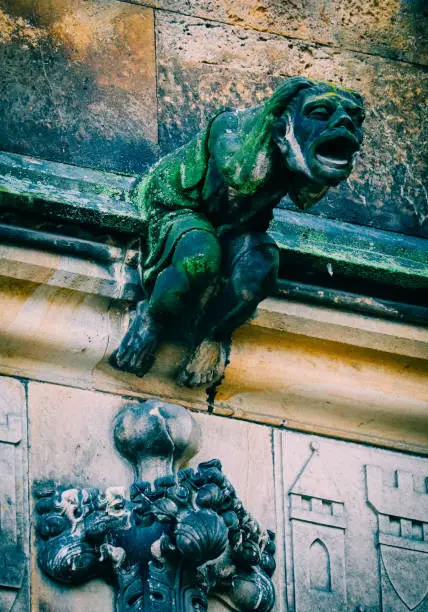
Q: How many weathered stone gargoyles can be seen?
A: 1